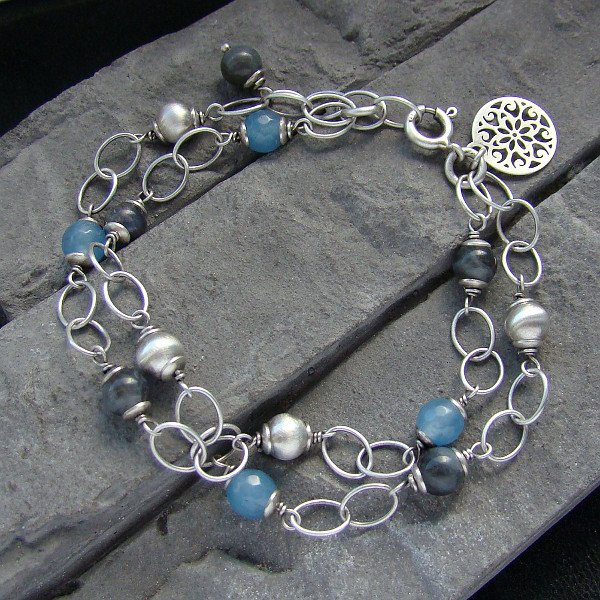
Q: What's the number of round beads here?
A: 13